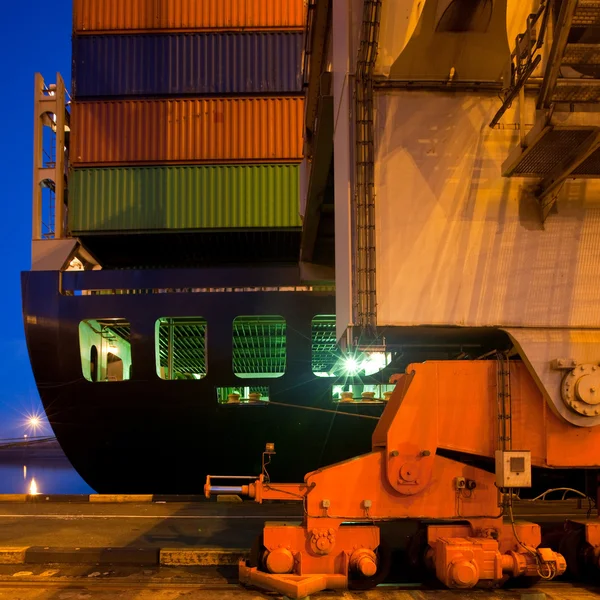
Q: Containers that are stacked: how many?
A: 4